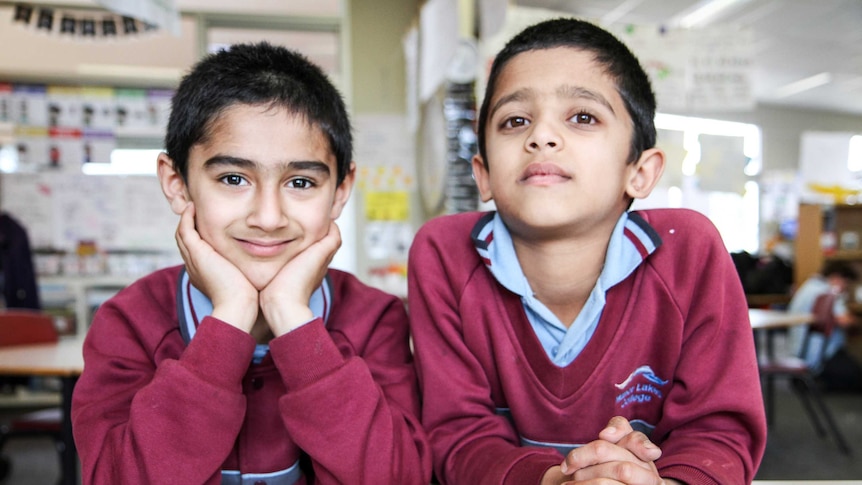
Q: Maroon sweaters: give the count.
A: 2